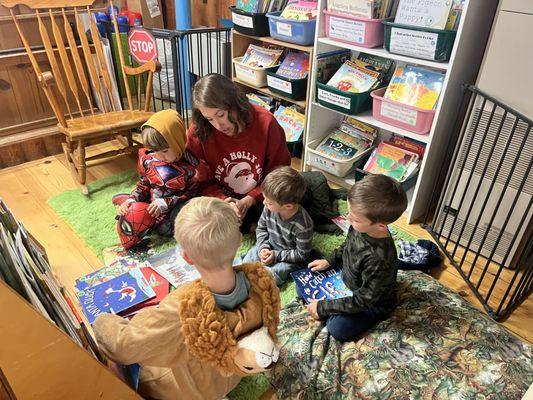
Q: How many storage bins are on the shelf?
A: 12